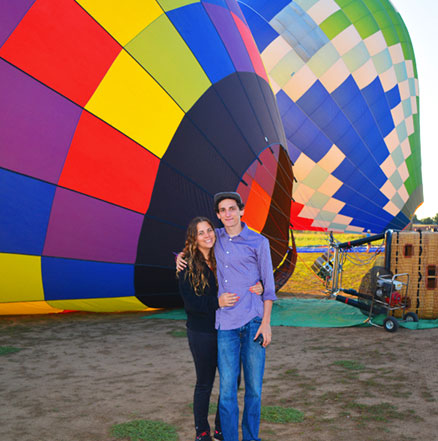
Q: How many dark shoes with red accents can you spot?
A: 2